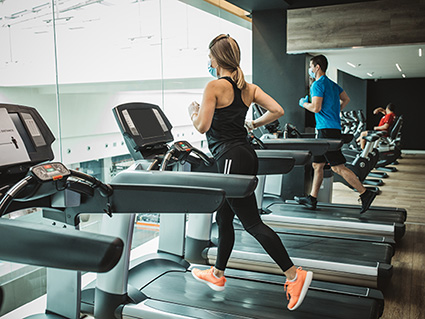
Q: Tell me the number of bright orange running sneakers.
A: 2